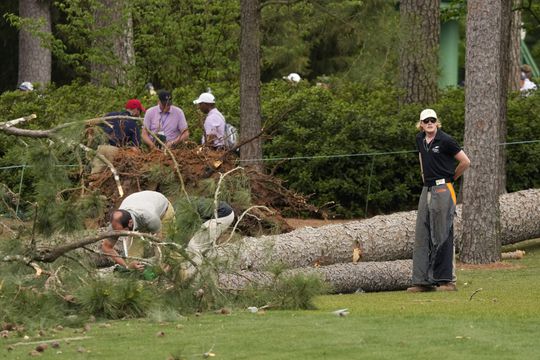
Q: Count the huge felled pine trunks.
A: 2